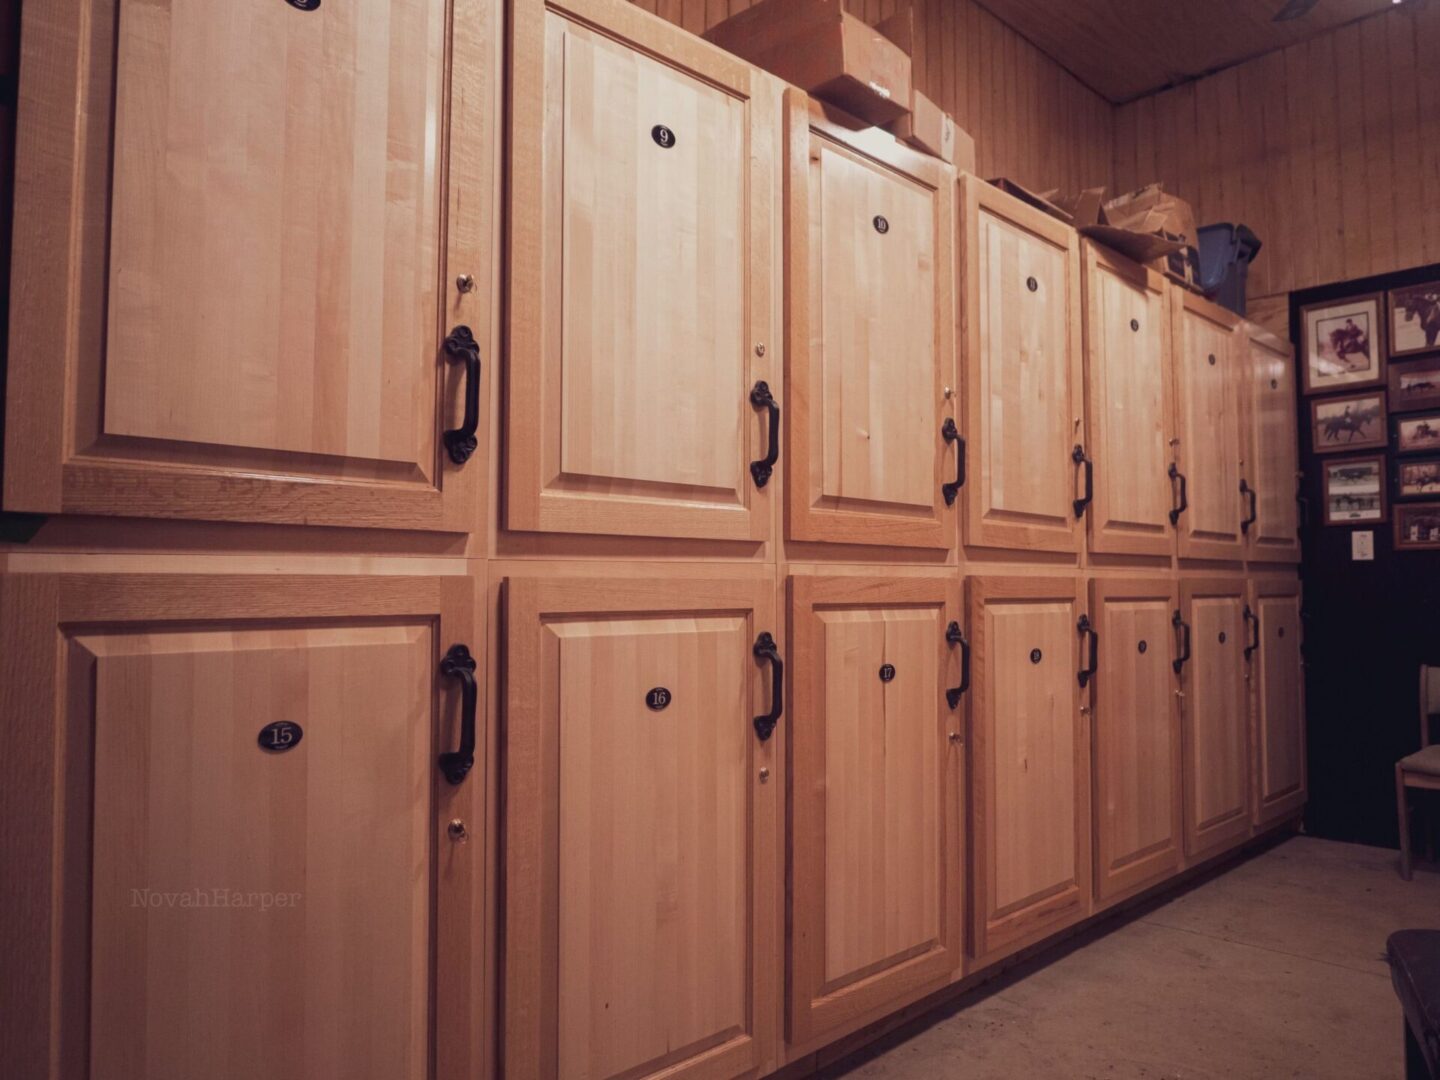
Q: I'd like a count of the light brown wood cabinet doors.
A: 14